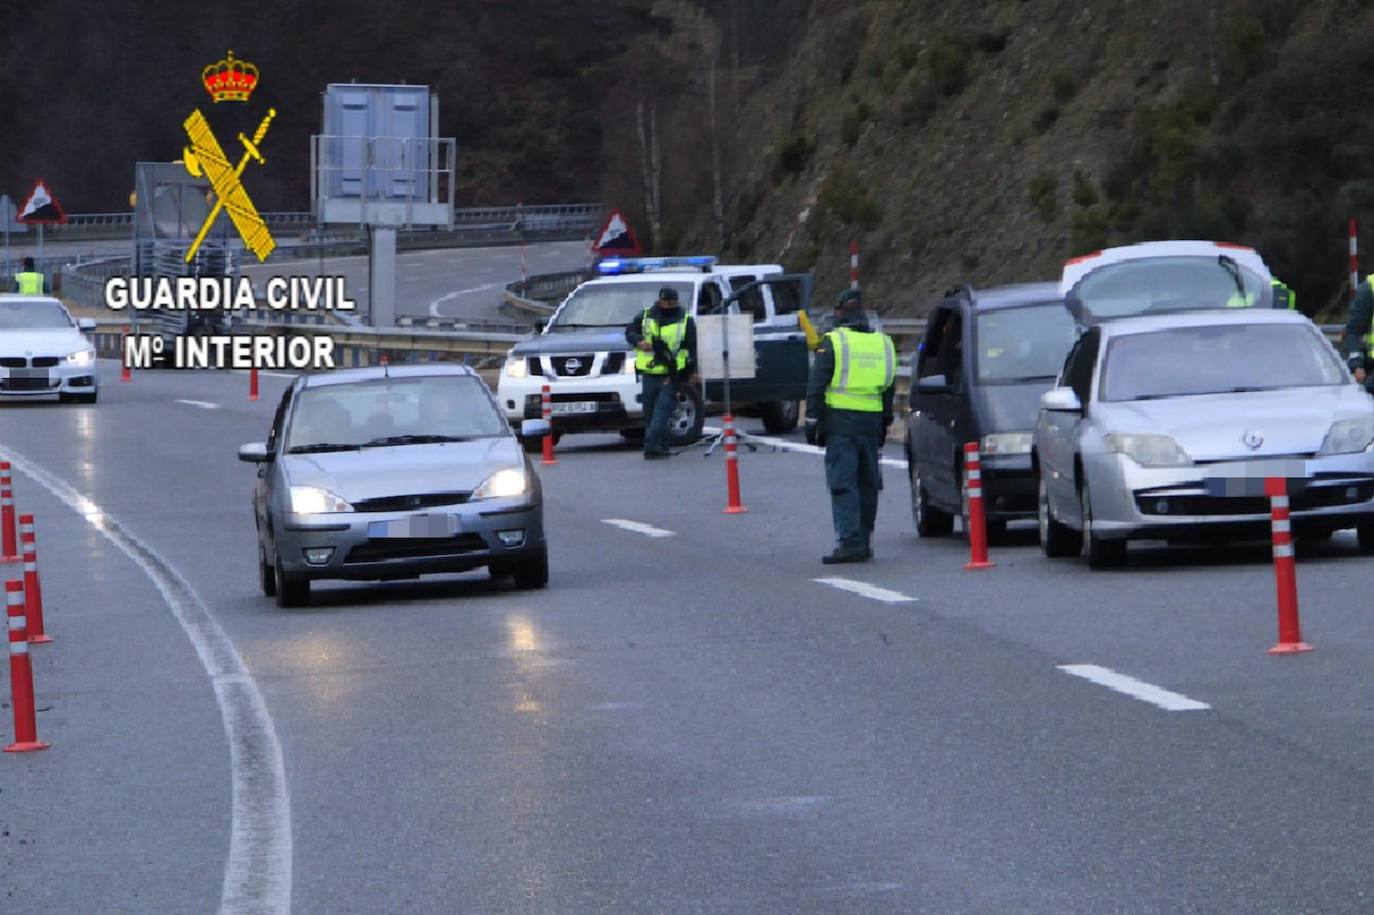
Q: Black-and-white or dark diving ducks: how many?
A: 0